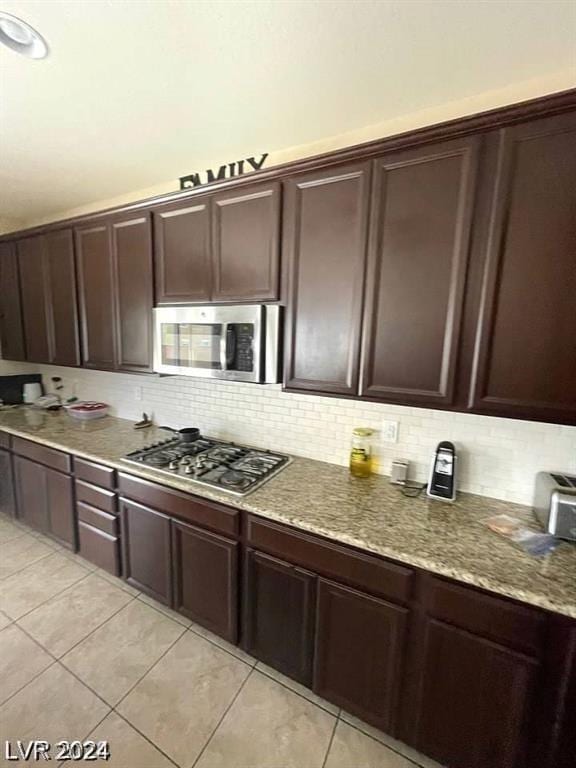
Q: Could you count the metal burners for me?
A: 5